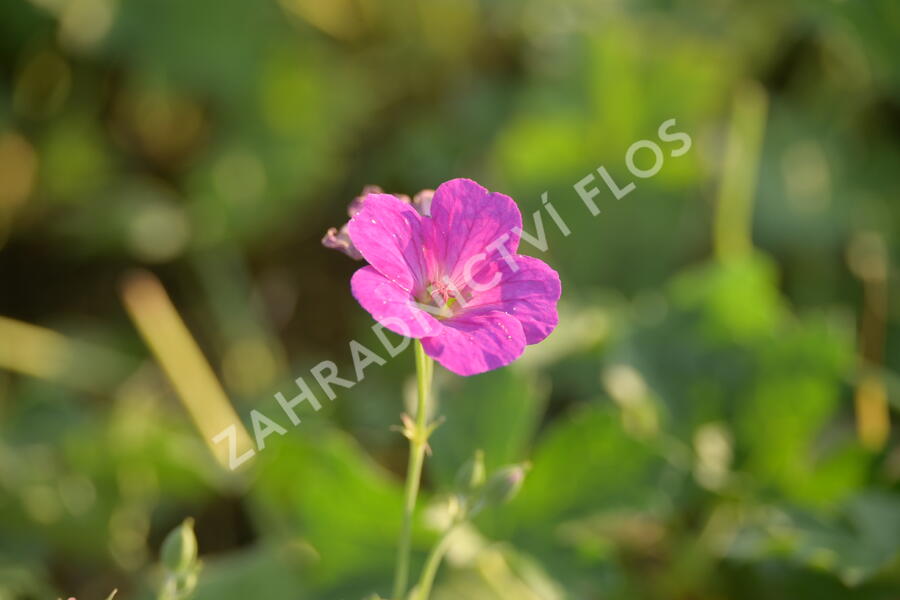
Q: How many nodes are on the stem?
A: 1